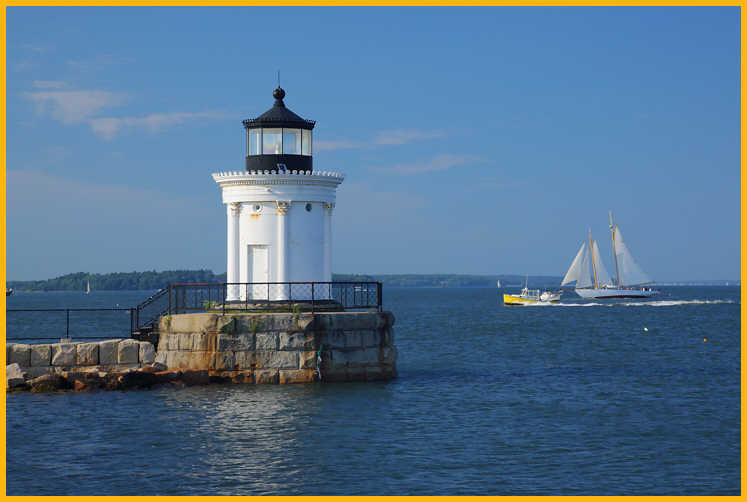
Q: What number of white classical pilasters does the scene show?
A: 3